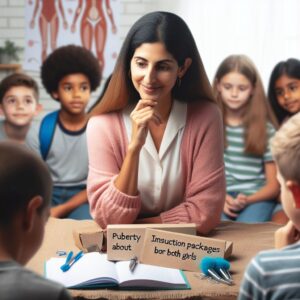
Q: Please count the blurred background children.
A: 4